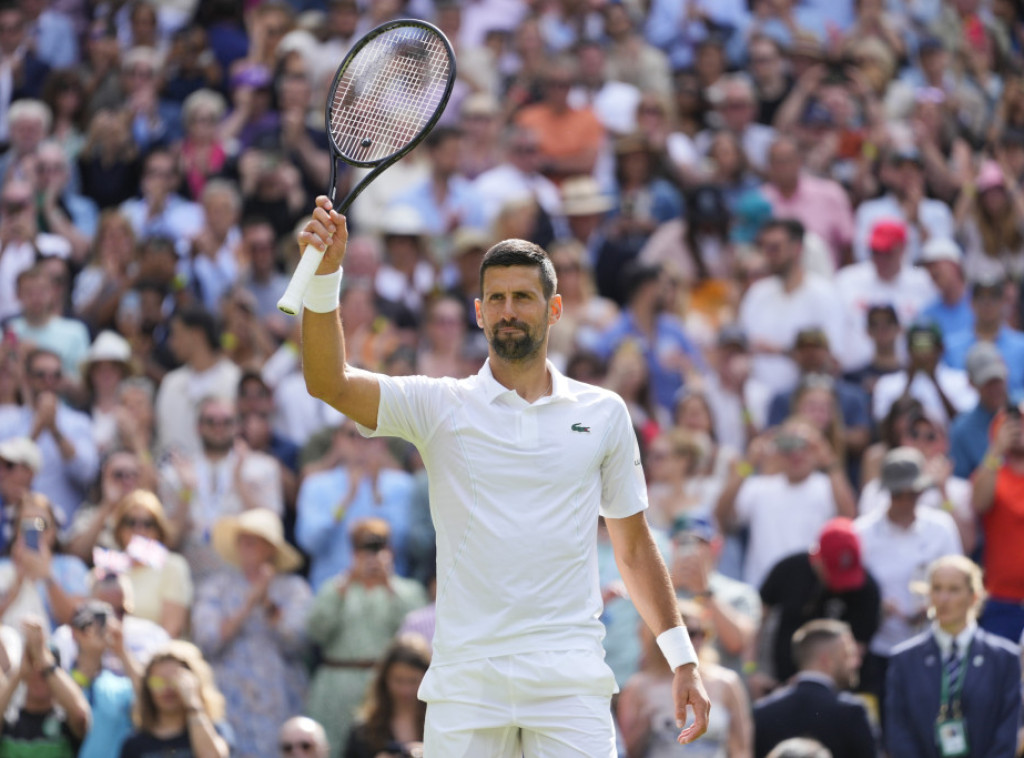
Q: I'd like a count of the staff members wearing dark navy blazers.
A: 2